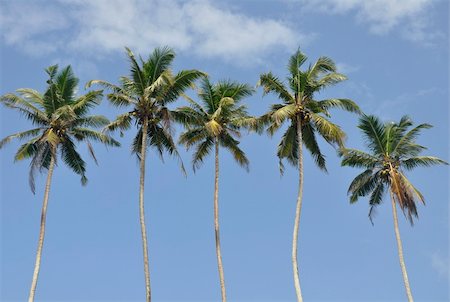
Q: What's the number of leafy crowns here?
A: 5